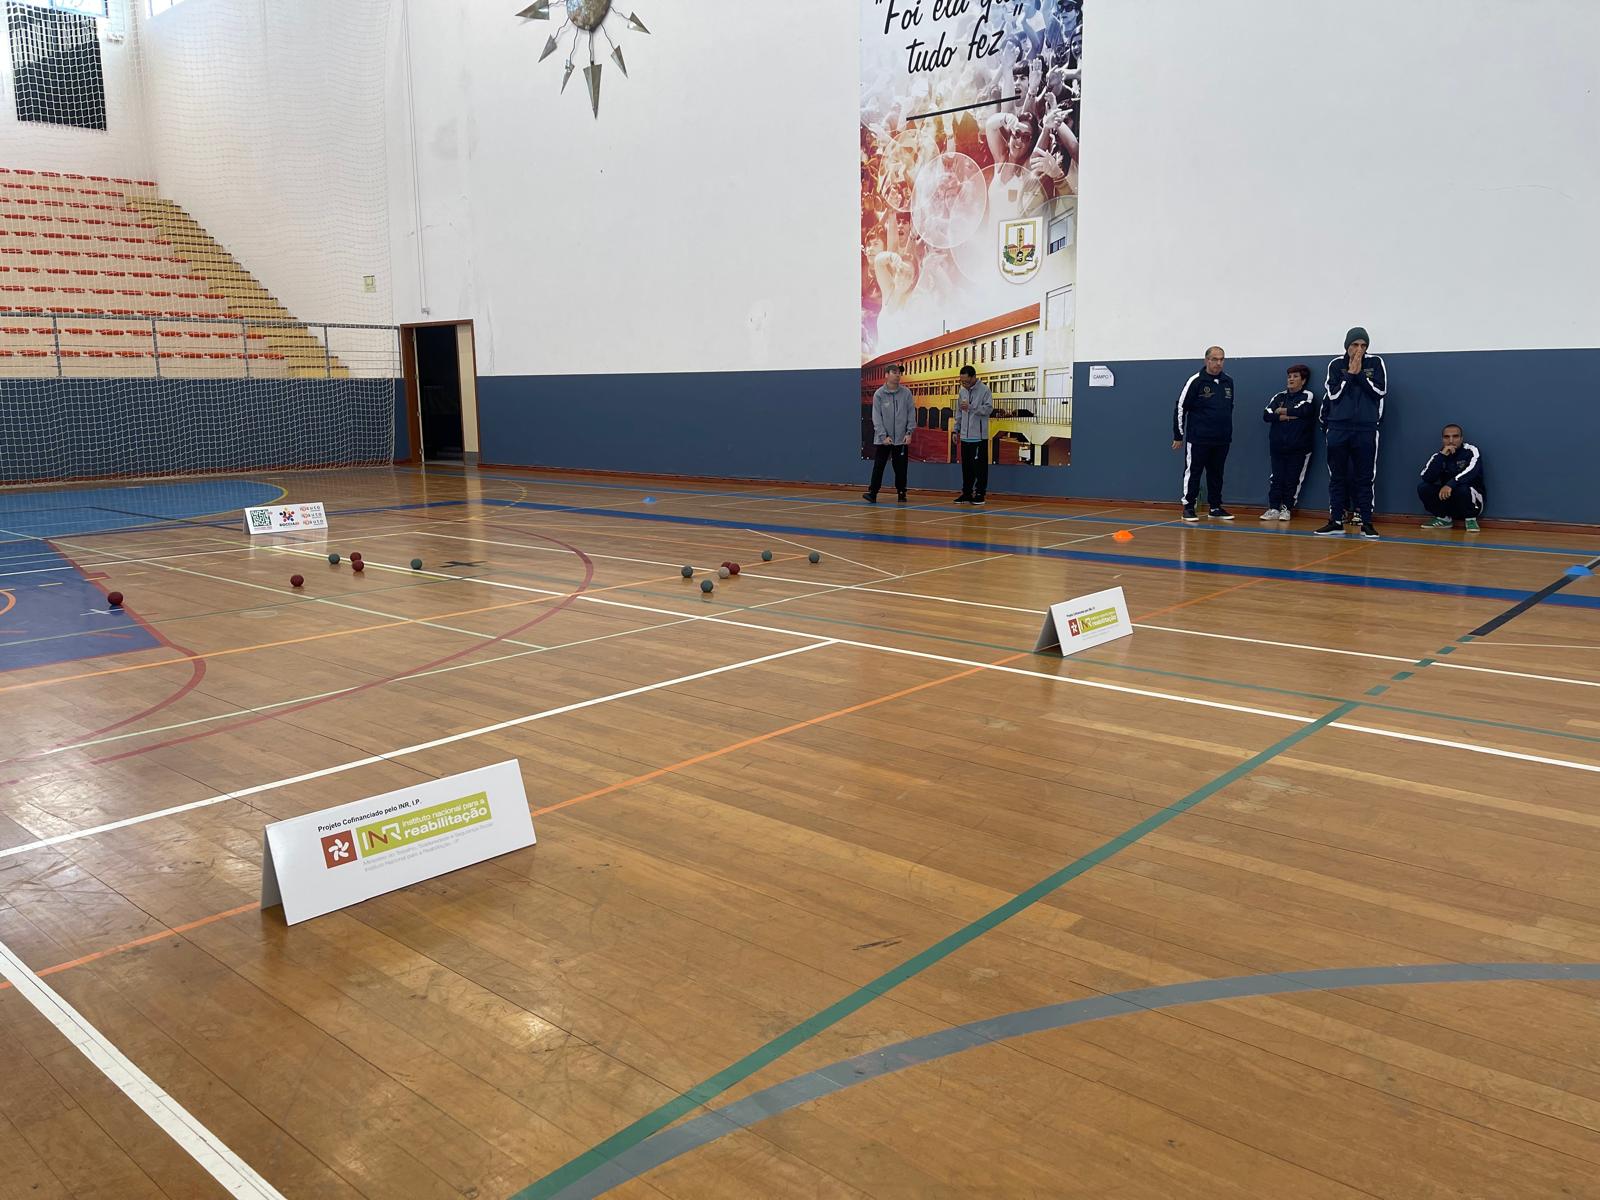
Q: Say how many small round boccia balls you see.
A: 13